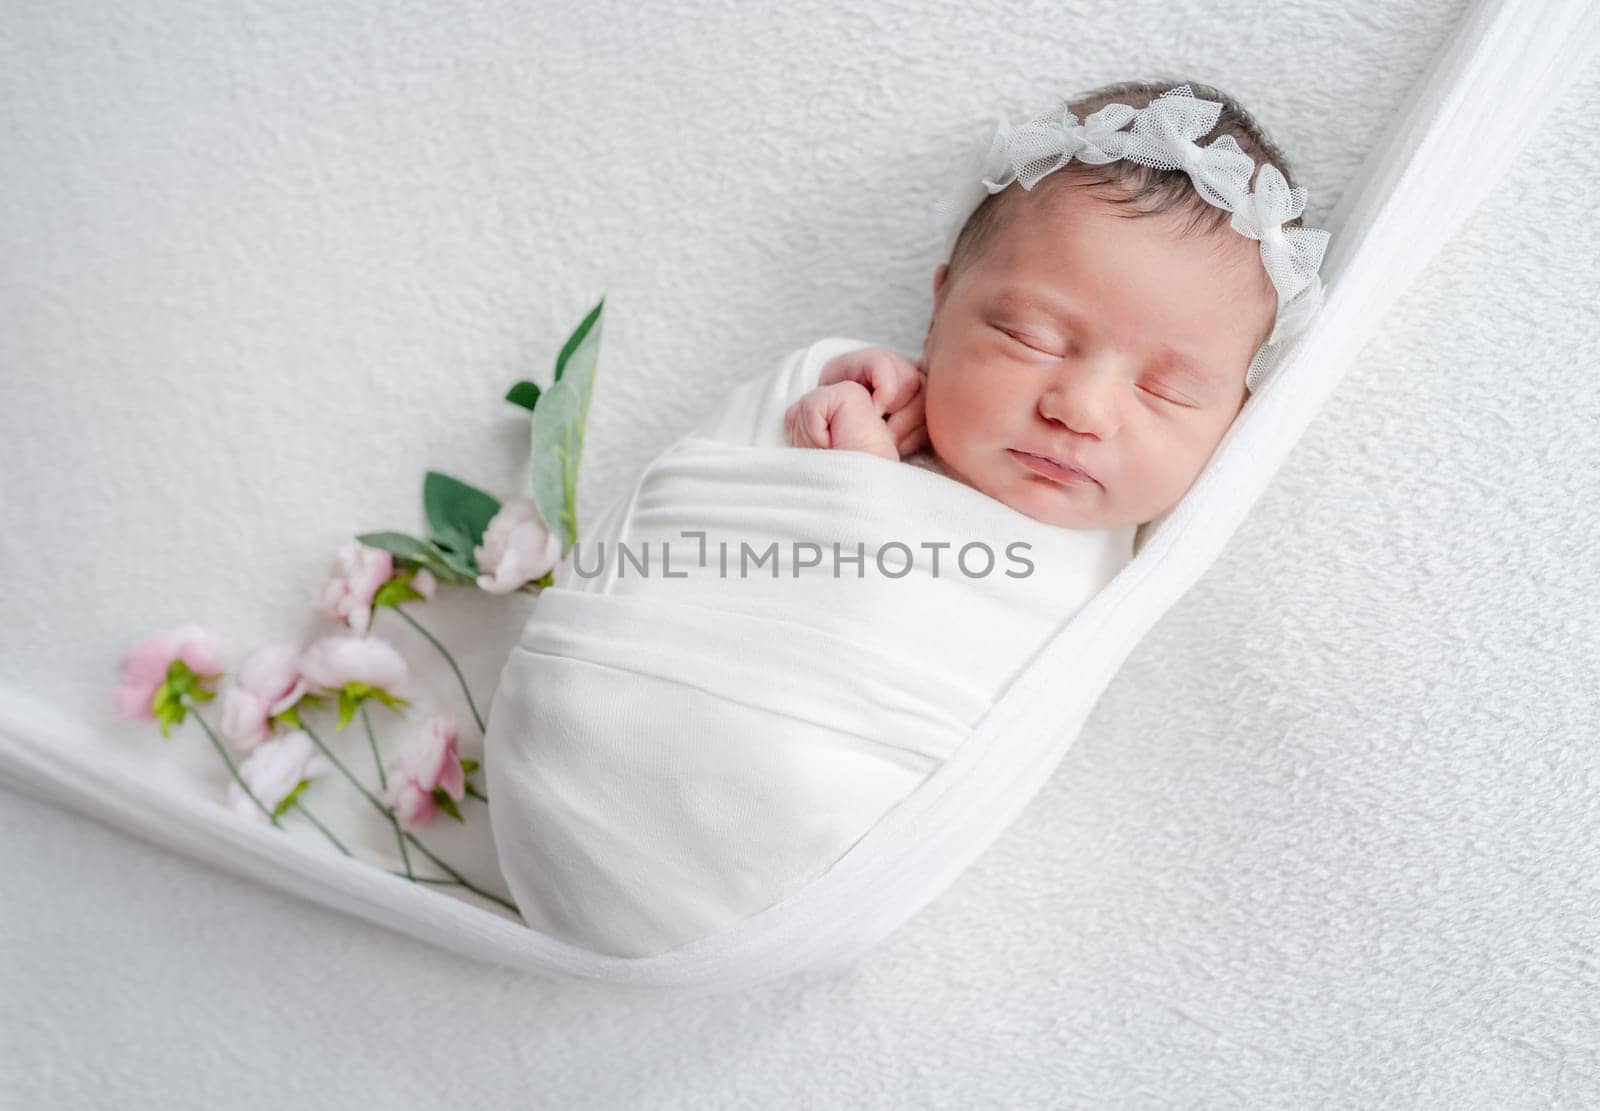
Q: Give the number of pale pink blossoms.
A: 7